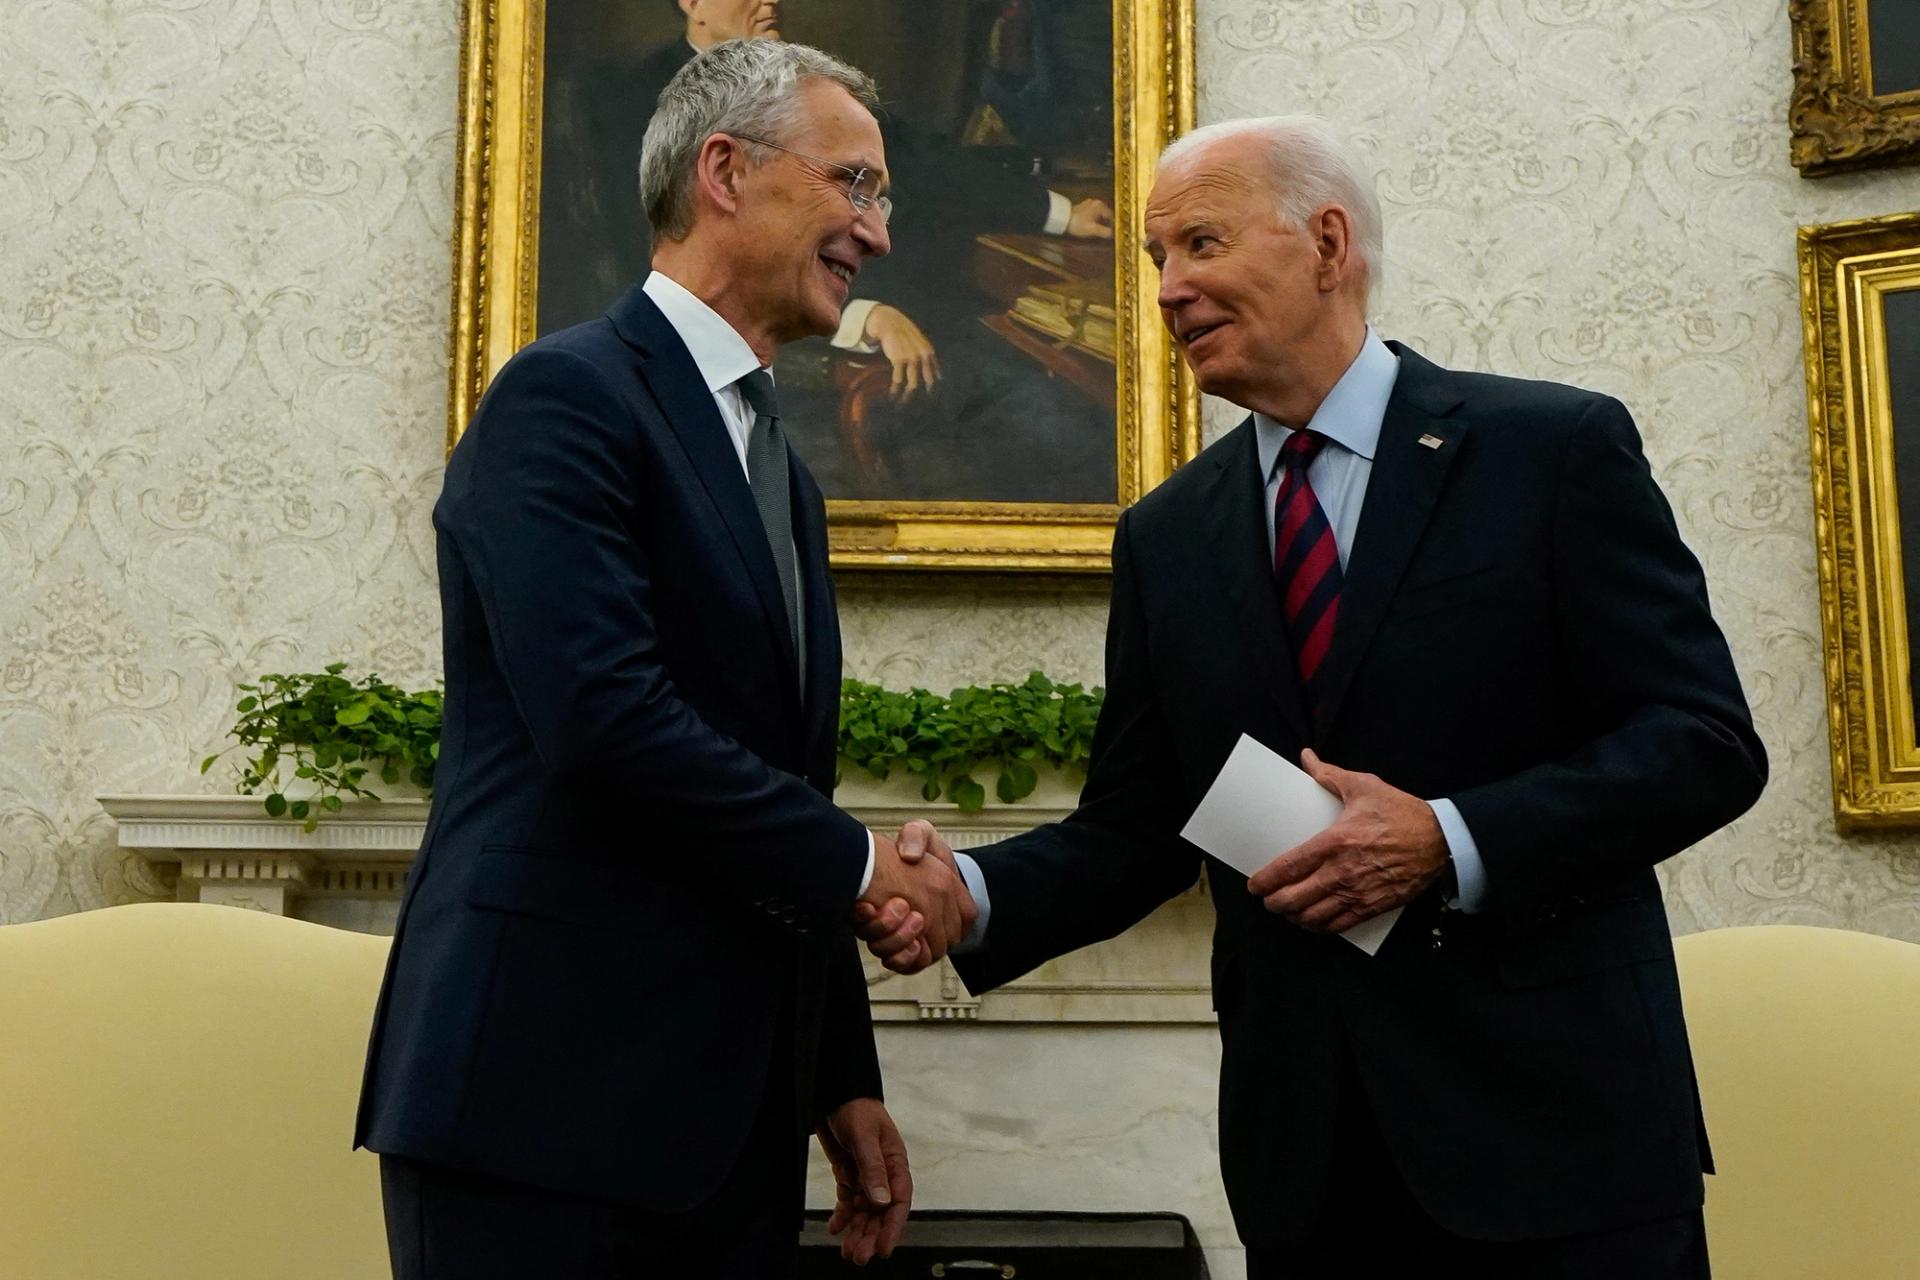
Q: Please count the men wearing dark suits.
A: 2